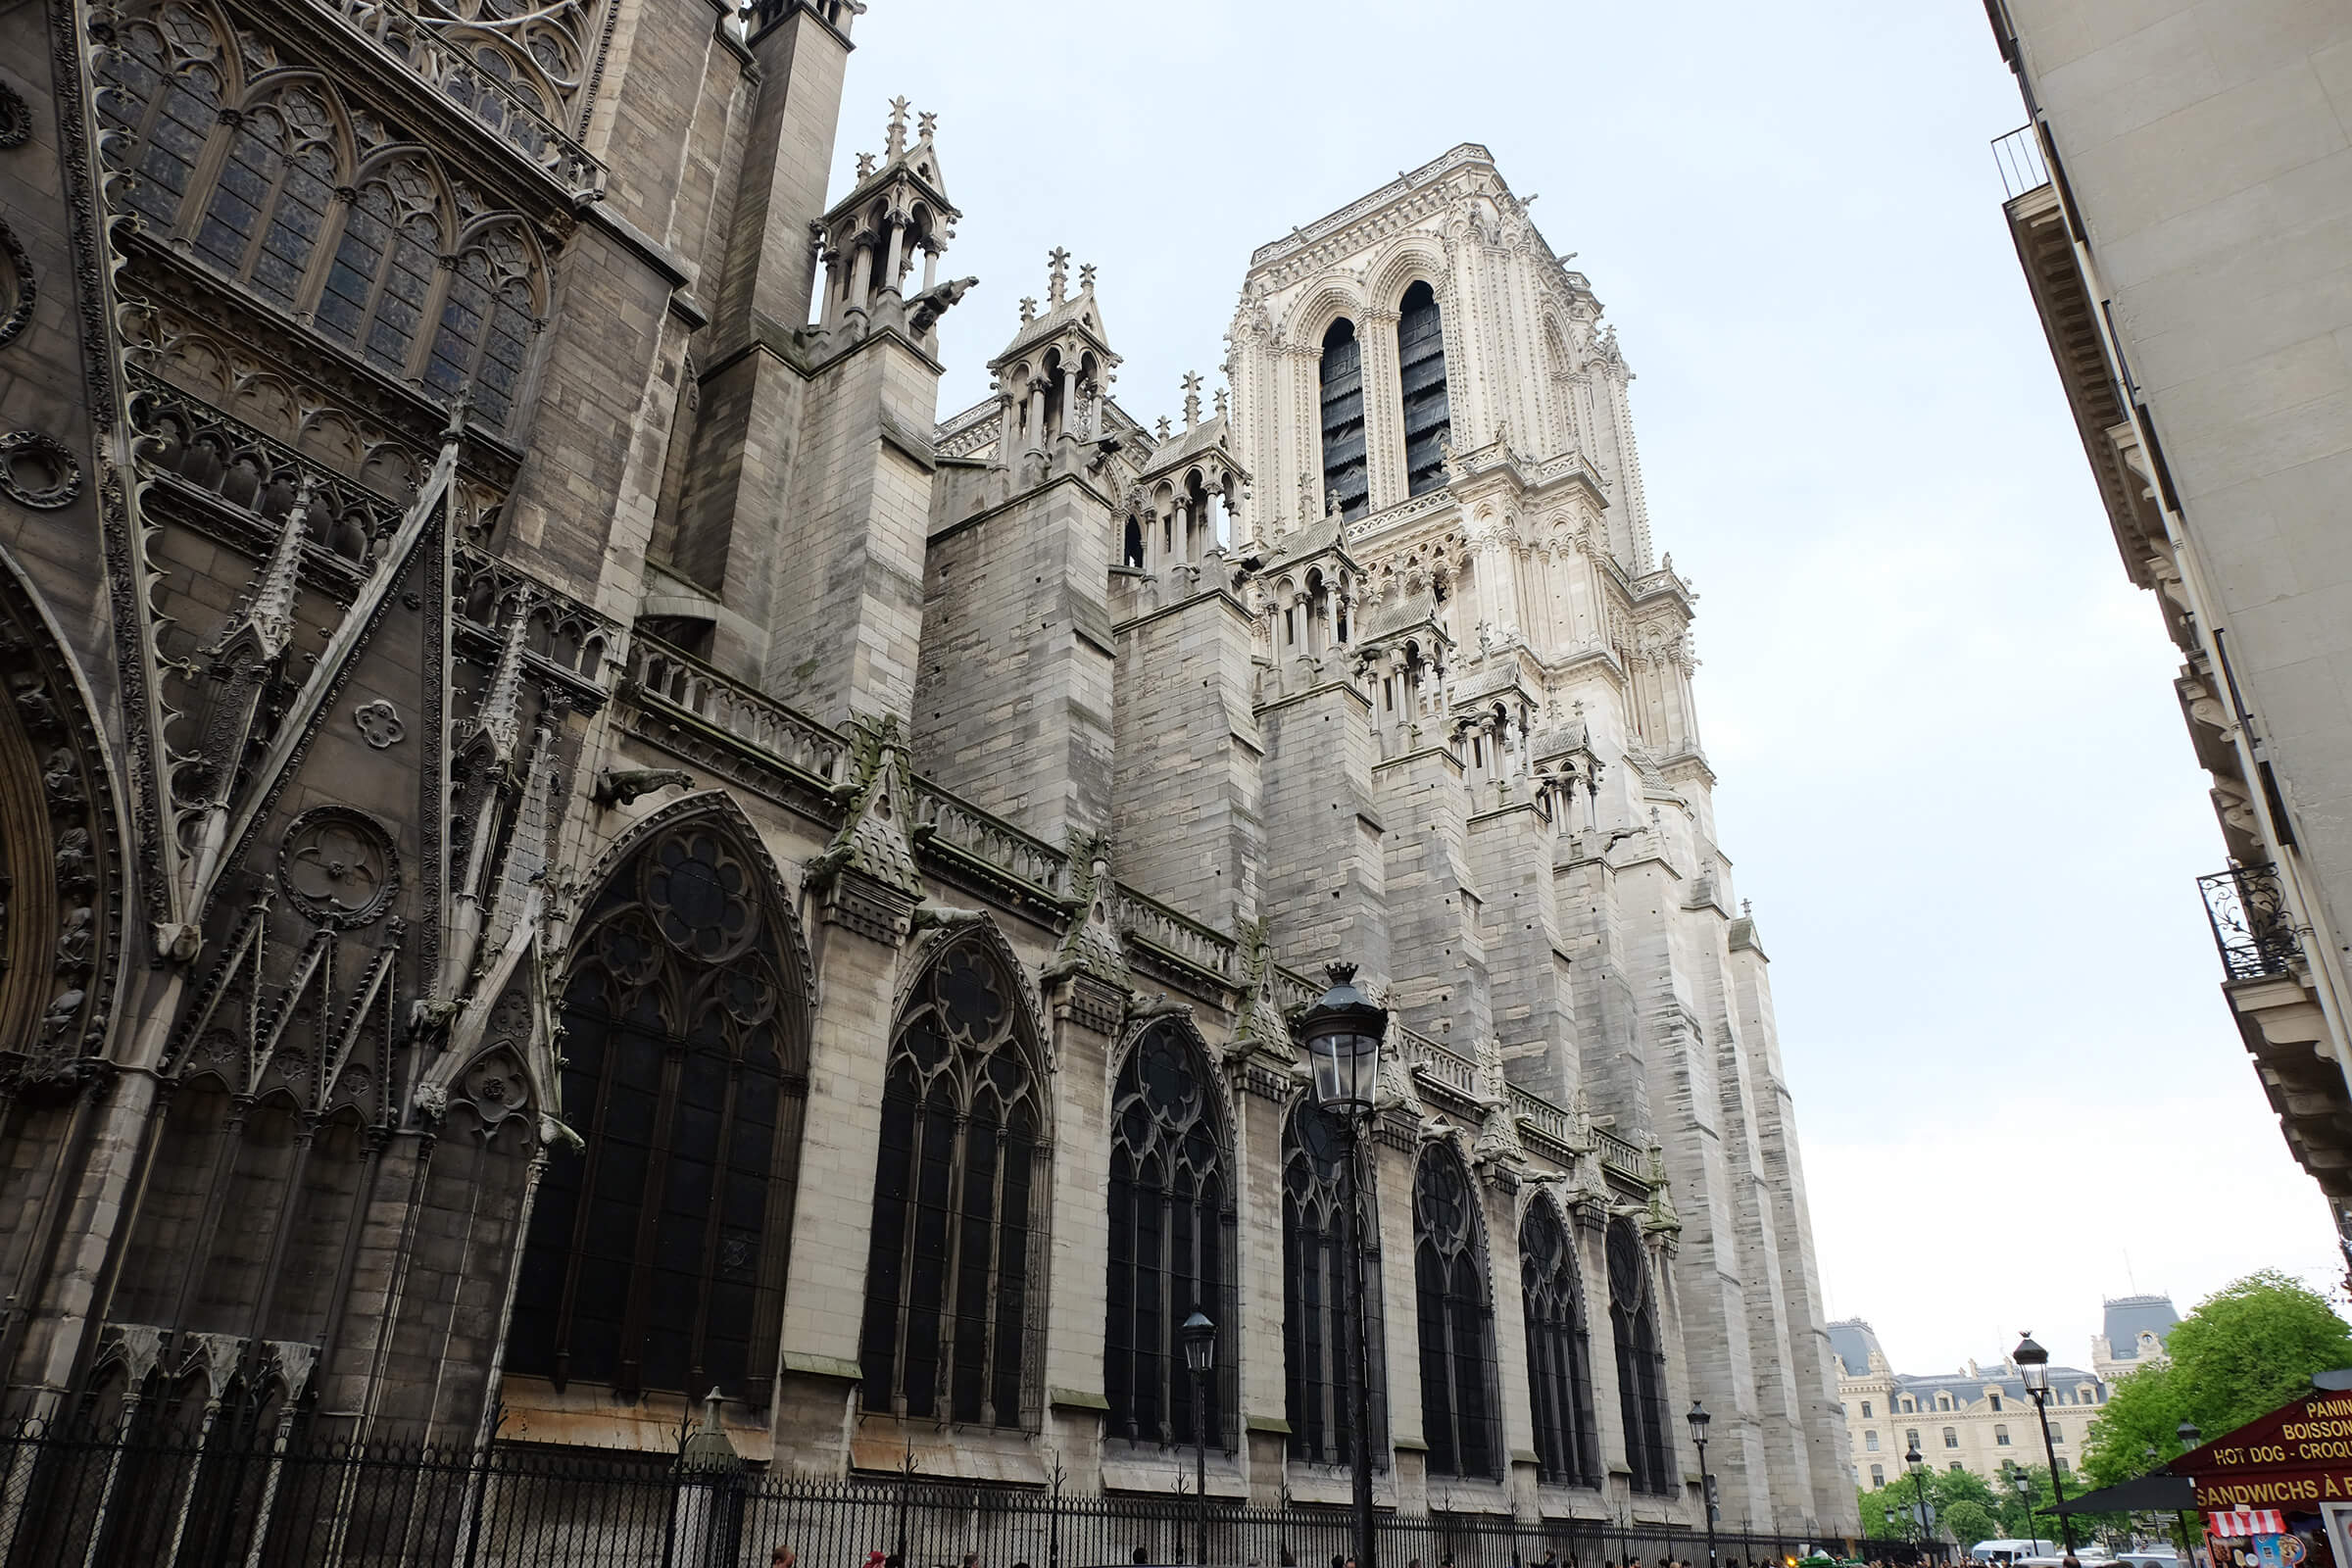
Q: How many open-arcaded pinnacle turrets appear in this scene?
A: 7